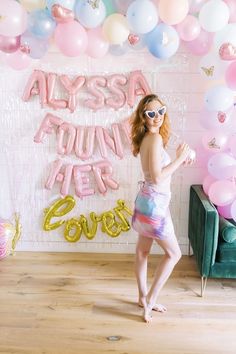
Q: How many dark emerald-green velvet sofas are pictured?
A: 1